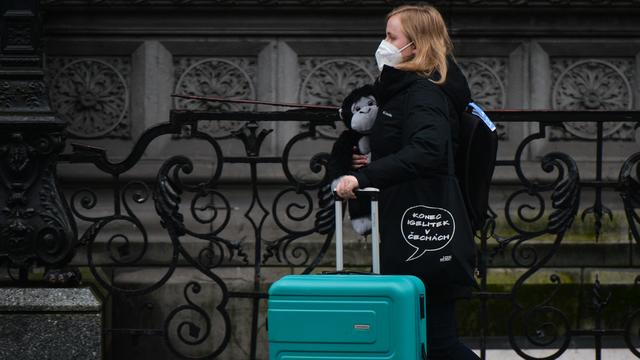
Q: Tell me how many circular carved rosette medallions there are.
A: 5